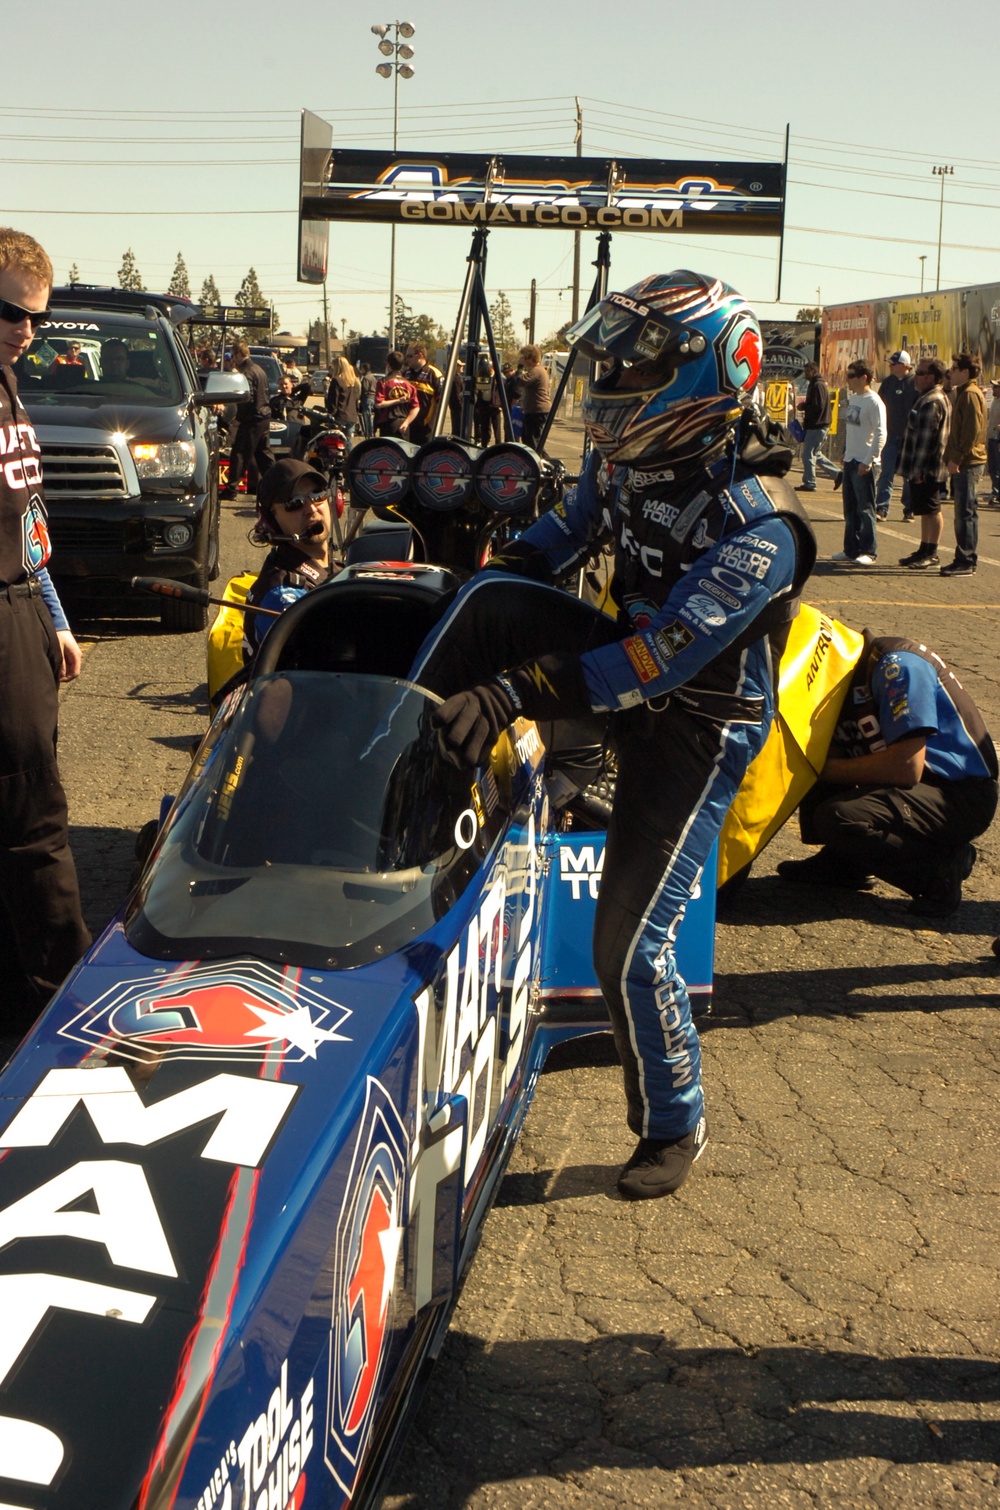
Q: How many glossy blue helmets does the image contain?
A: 1